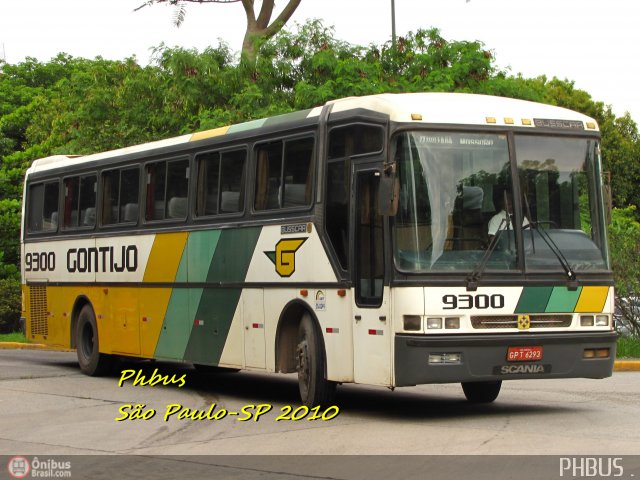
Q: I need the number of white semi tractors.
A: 0